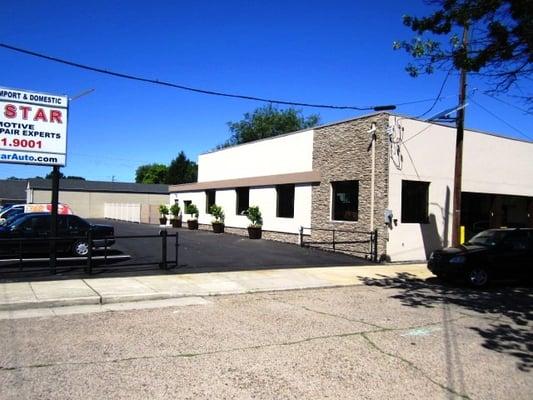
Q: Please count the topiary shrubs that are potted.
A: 5